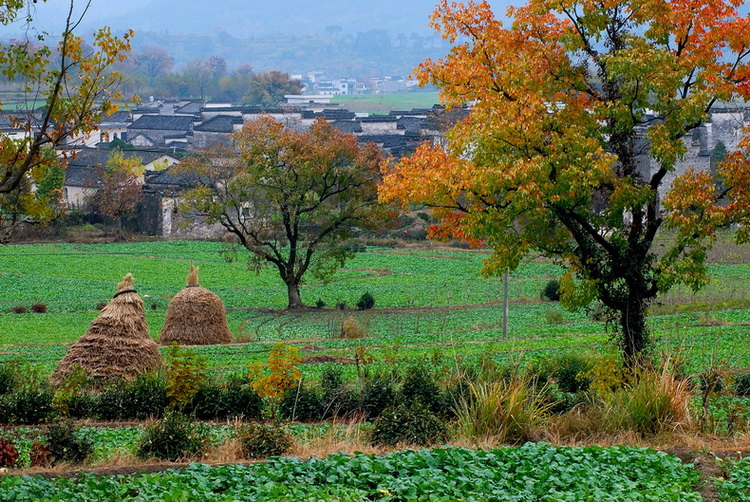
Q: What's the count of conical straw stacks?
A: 2